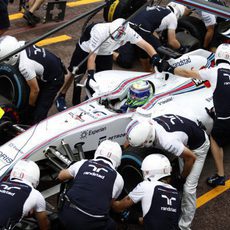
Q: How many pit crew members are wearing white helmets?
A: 8